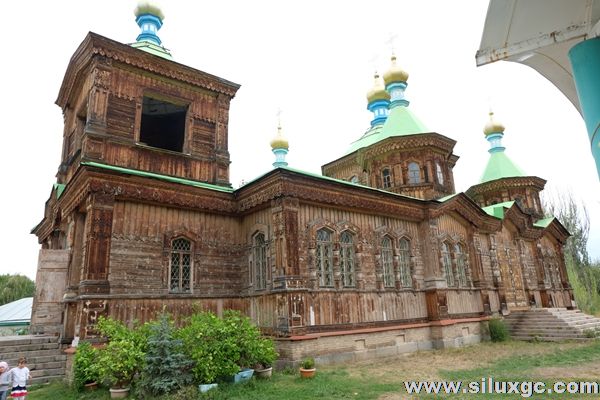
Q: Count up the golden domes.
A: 5